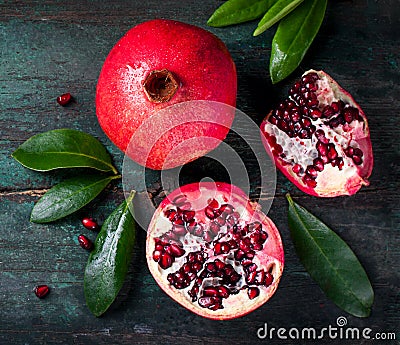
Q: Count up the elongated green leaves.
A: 7